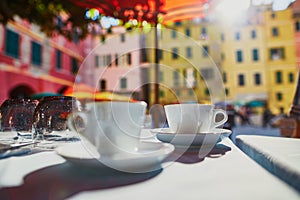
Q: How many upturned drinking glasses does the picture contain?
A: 2